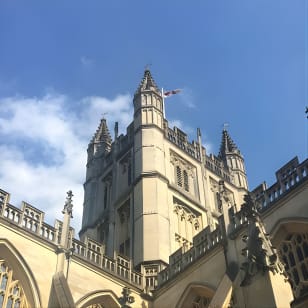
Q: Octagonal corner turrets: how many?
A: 3